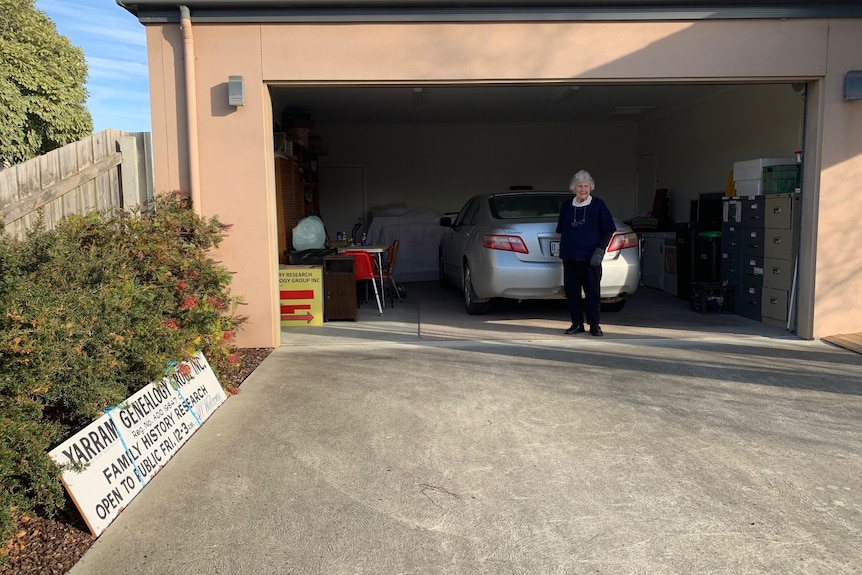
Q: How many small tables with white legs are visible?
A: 1